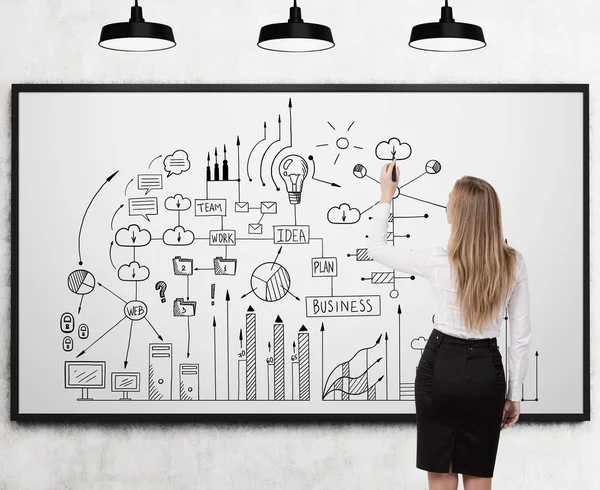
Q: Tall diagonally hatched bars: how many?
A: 3